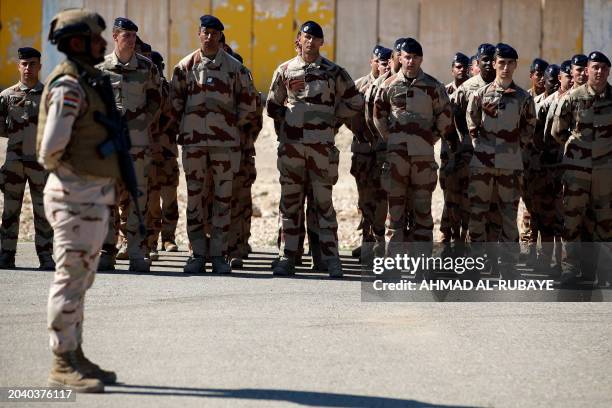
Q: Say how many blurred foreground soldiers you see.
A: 1